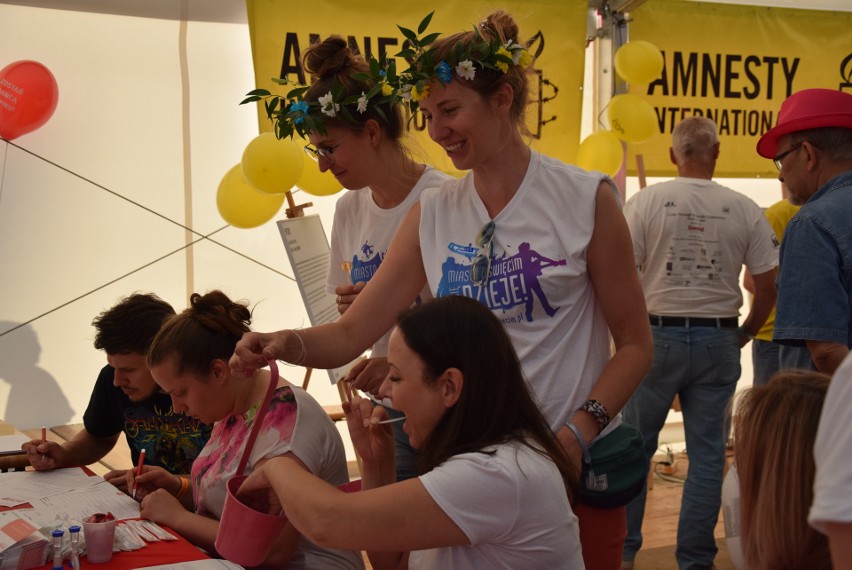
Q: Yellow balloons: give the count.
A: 6